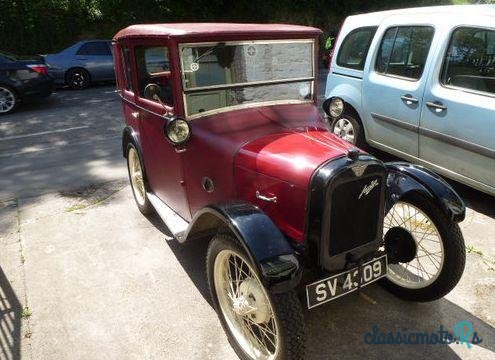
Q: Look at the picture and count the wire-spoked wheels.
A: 3